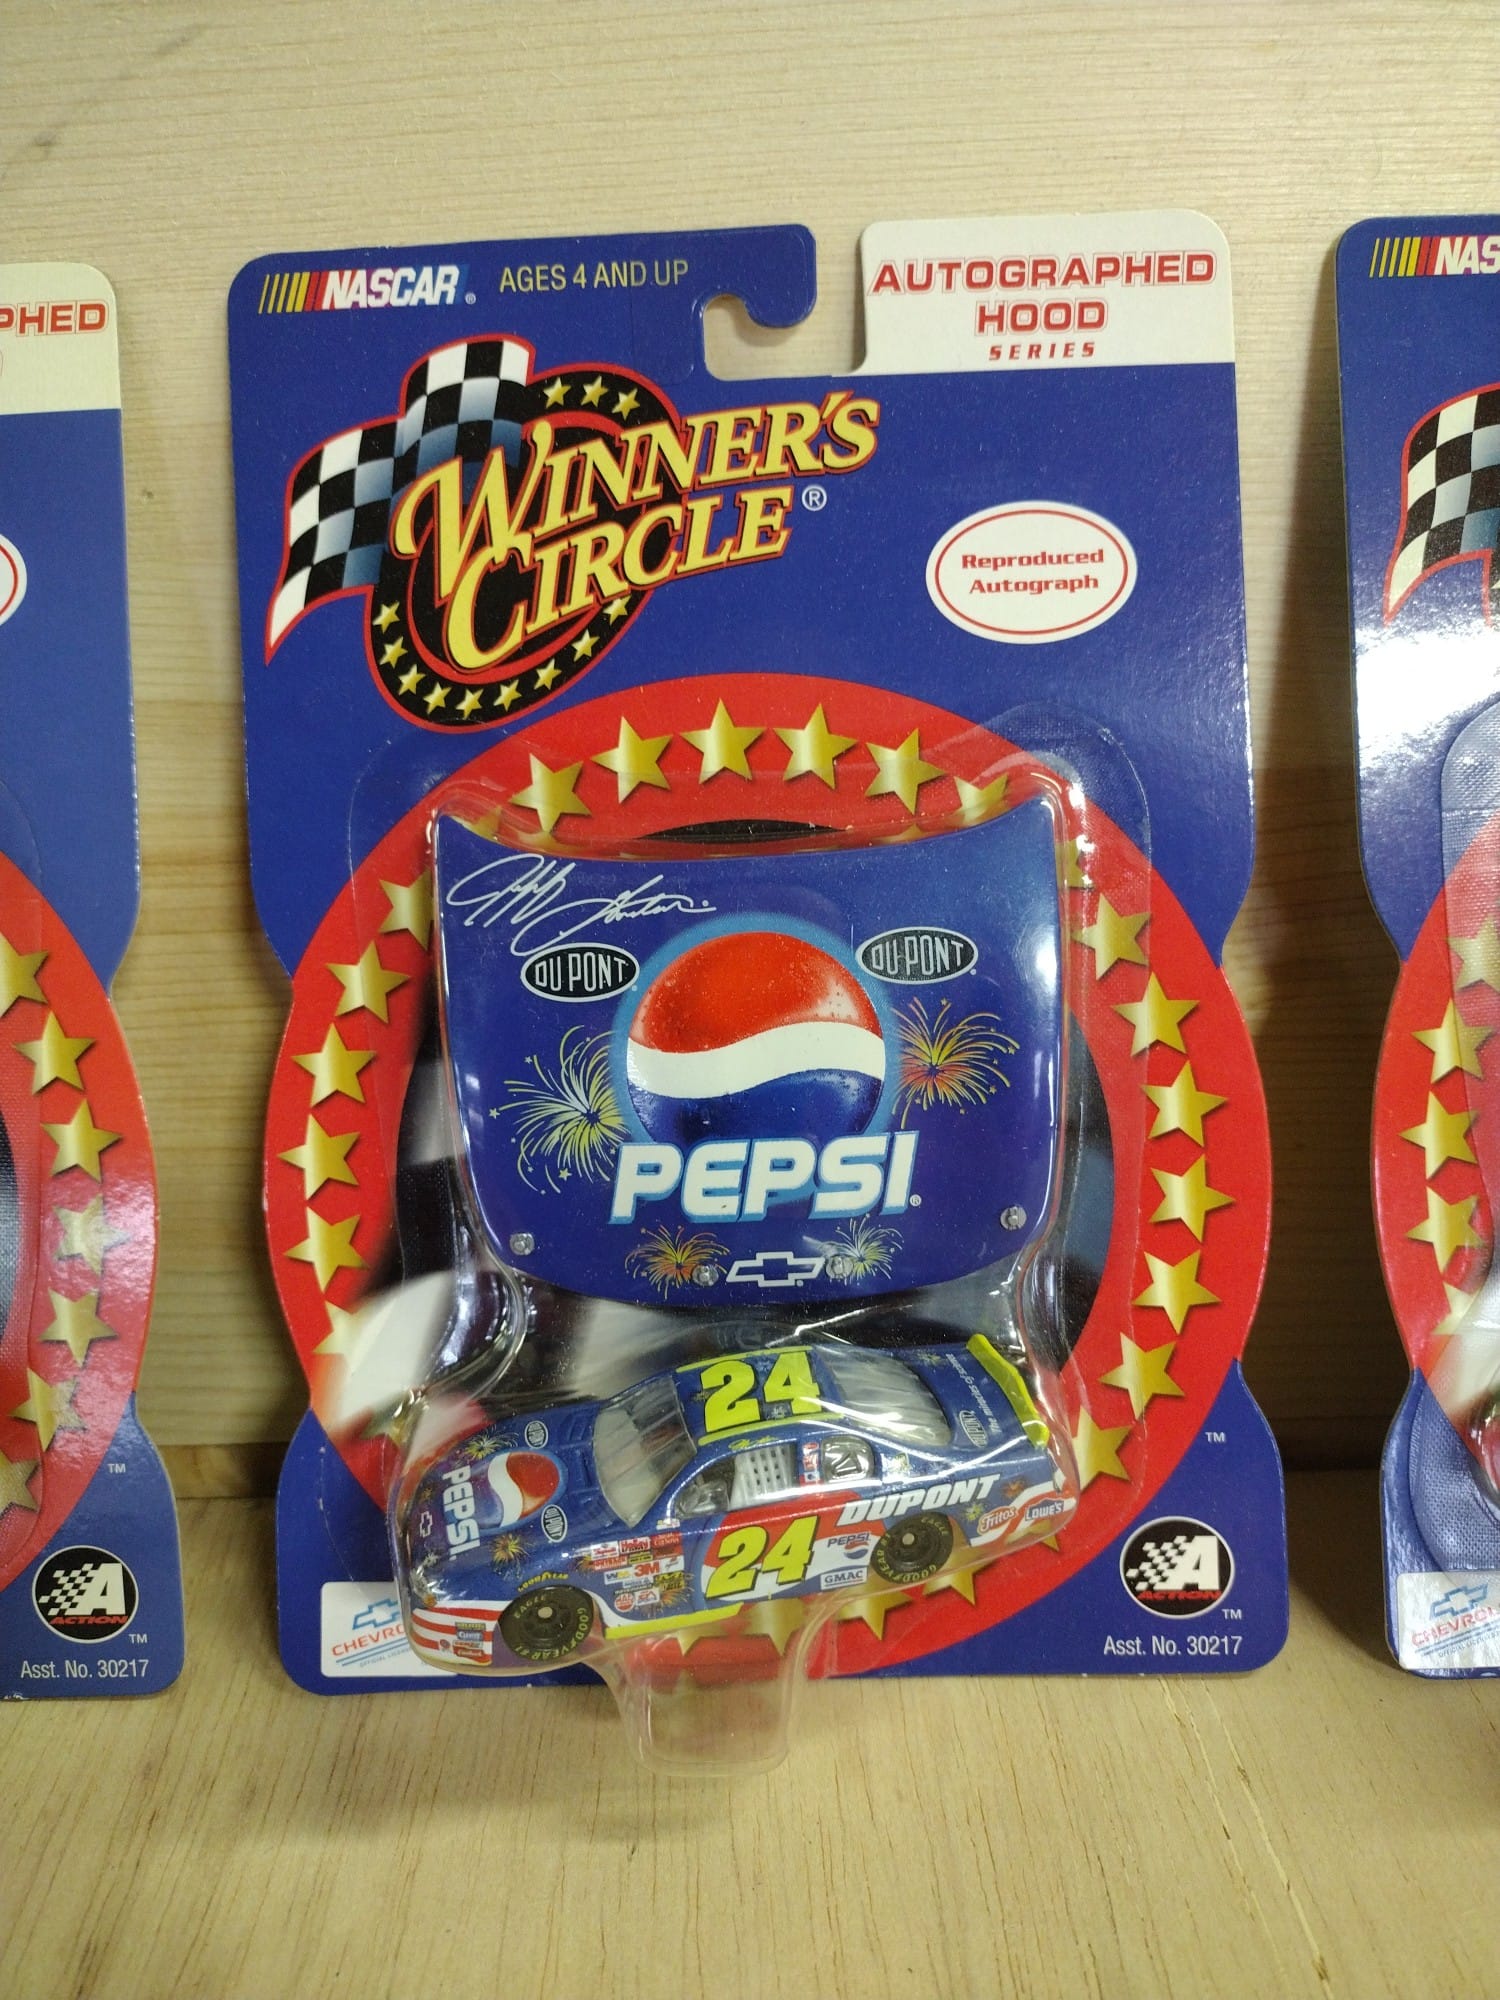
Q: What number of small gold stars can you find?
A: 12